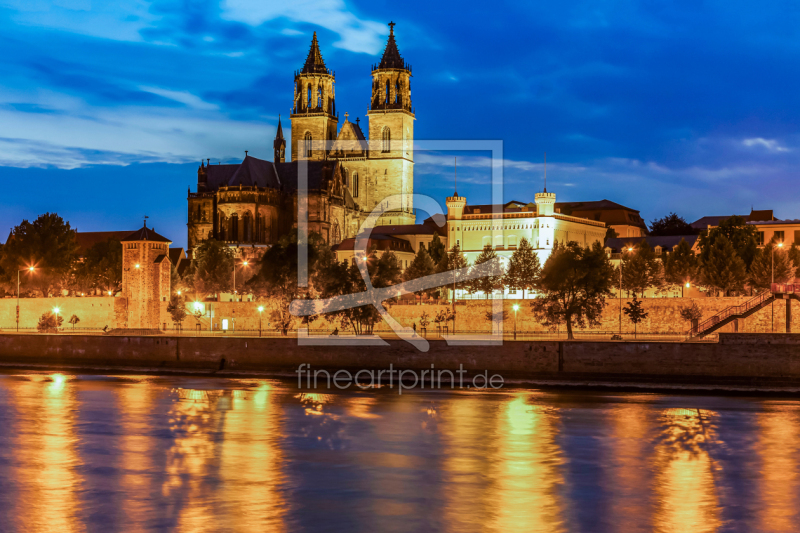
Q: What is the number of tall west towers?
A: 2